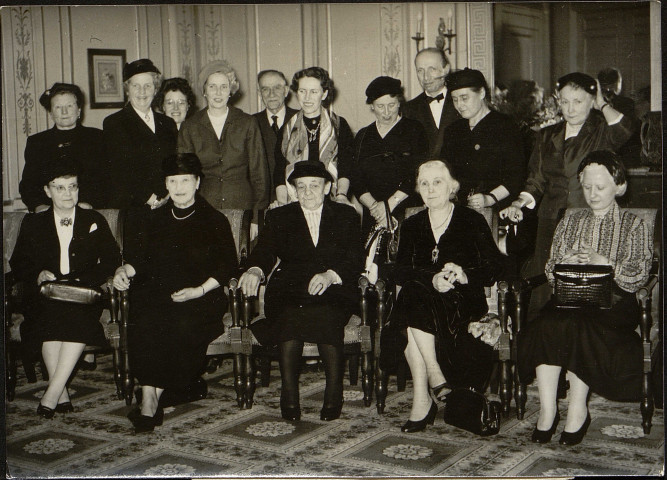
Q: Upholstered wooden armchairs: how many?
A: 5